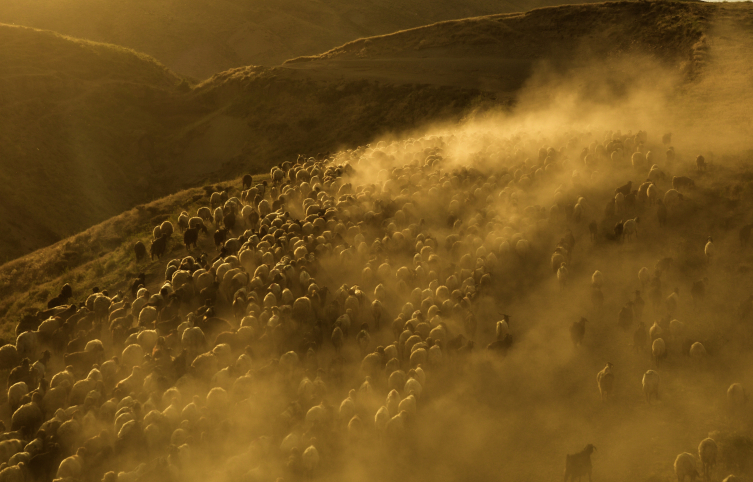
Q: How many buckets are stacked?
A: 0